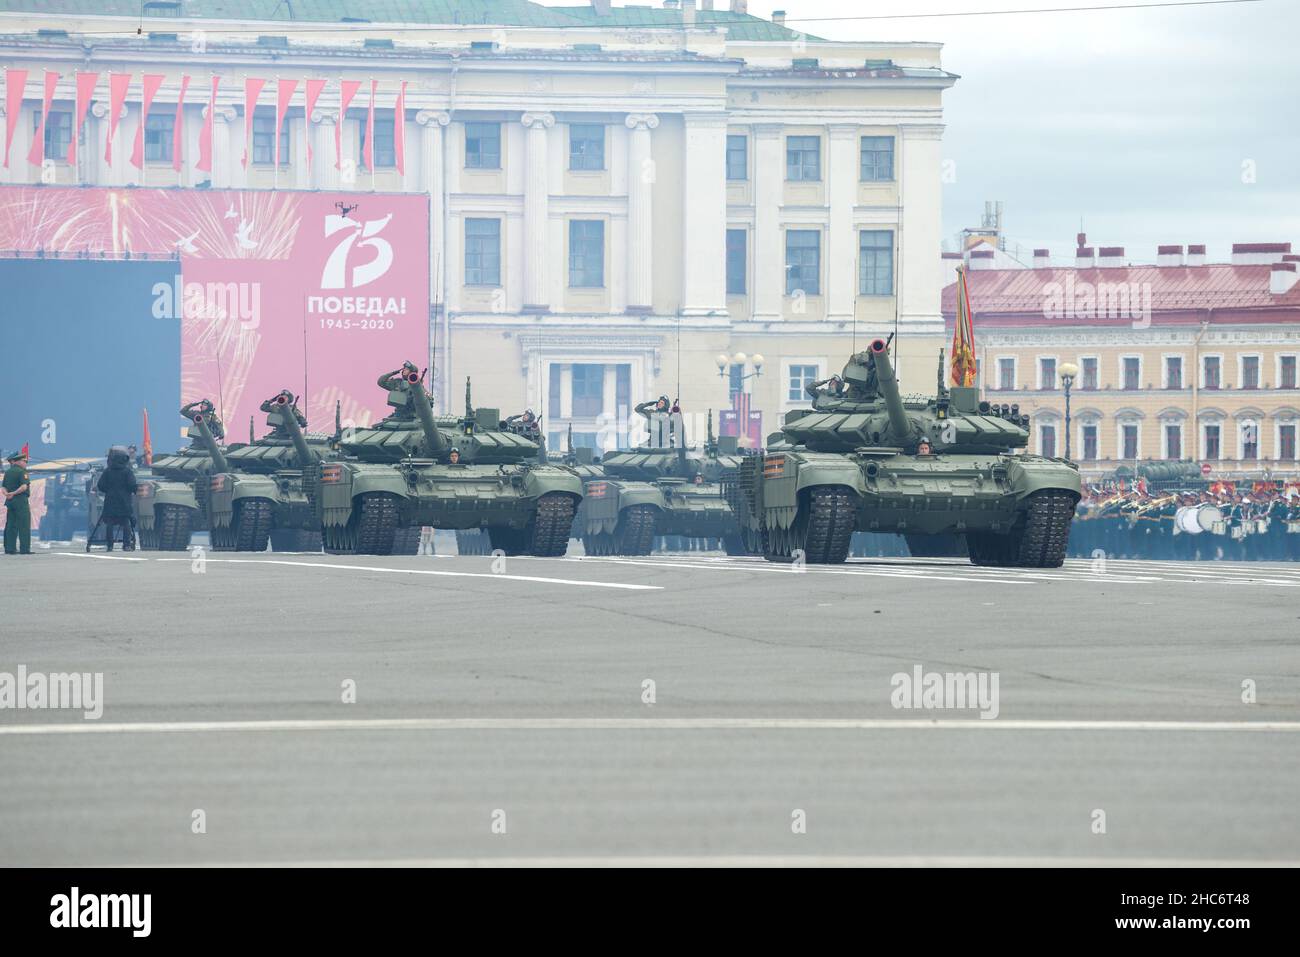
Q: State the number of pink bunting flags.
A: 13